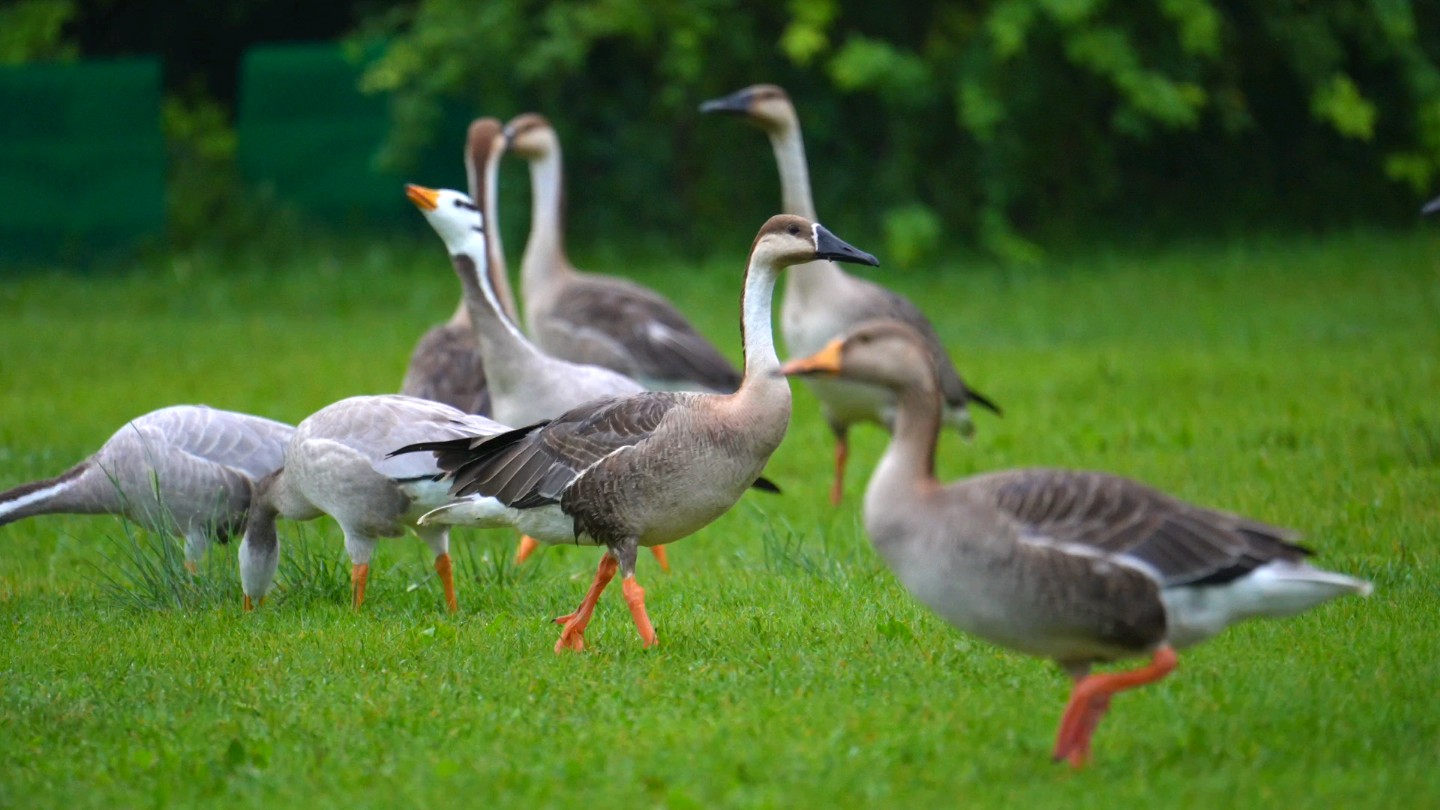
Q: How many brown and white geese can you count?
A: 5